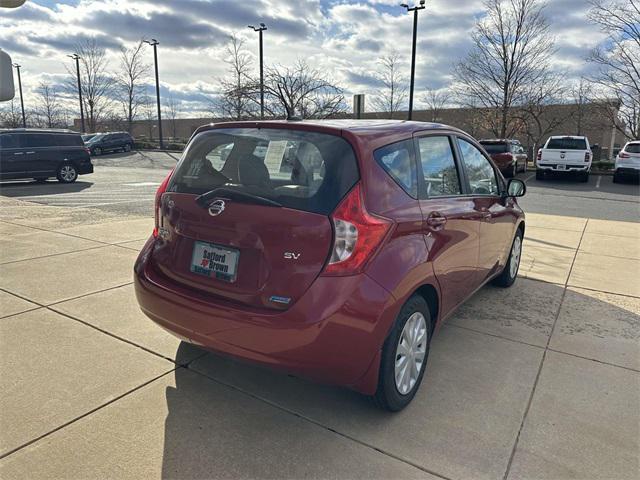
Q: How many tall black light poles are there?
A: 5